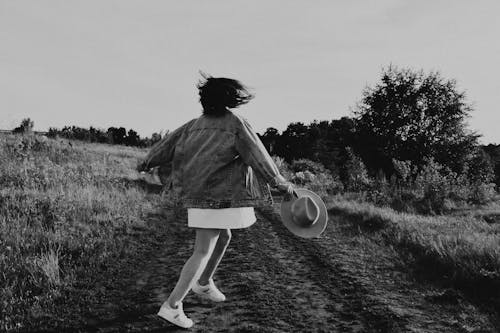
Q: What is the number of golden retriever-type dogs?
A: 0